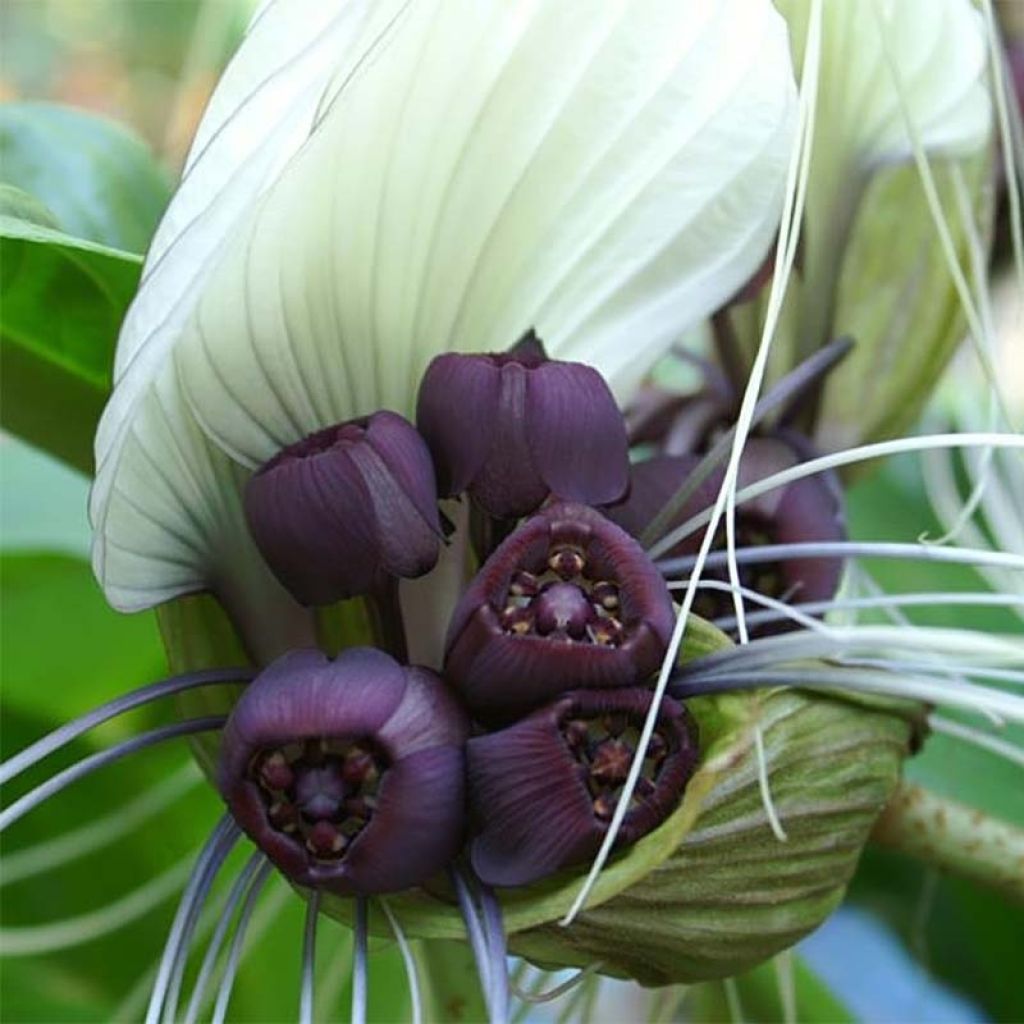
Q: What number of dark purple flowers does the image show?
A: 6